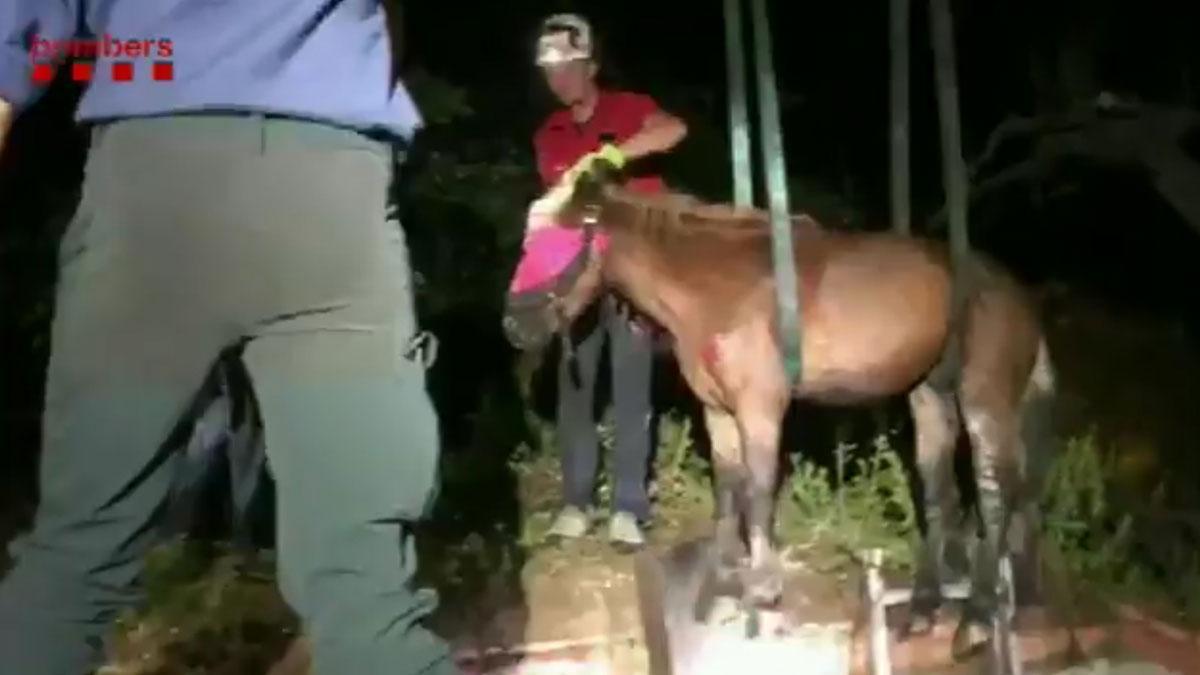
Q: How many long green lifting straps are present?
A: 4